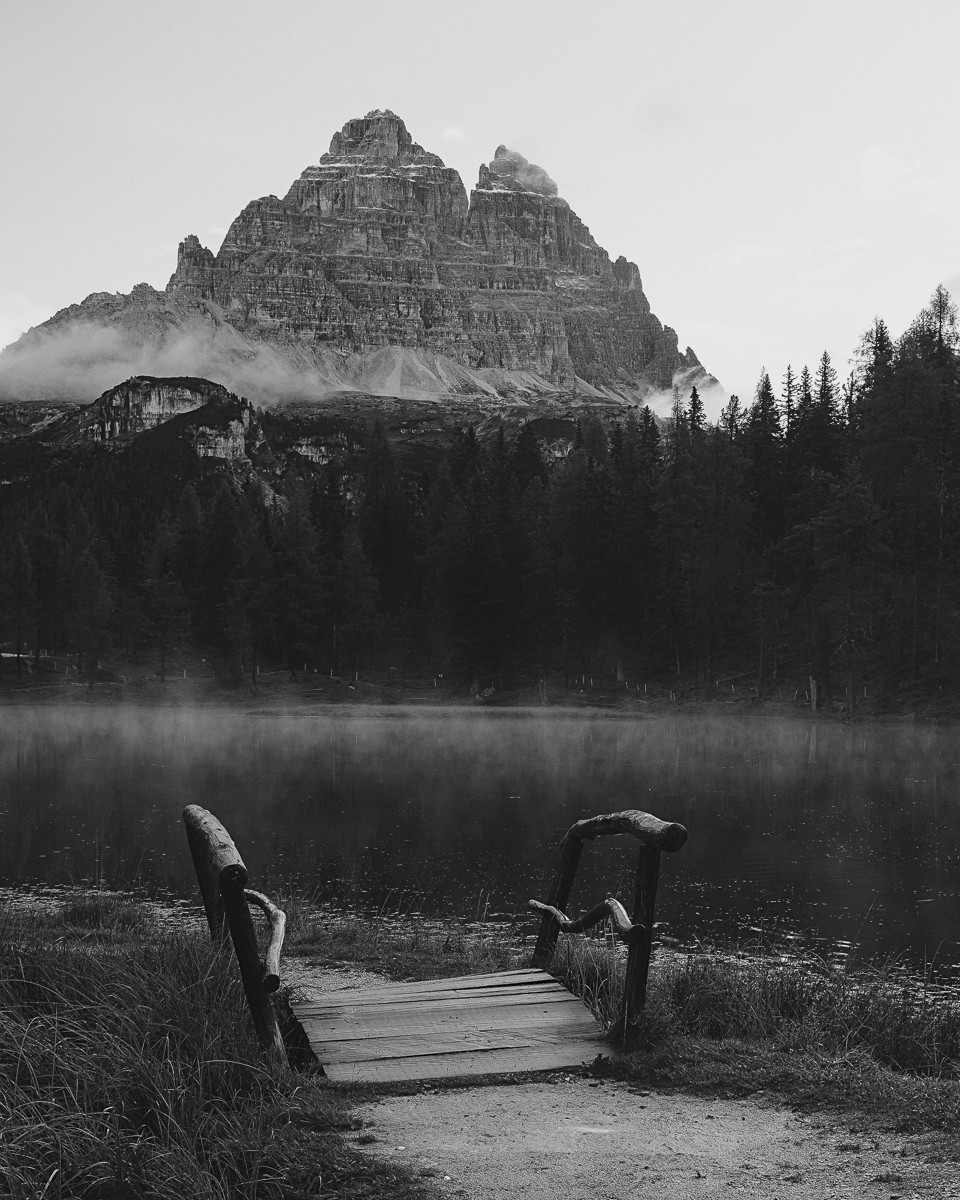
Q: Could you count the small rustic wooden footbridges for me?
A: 1